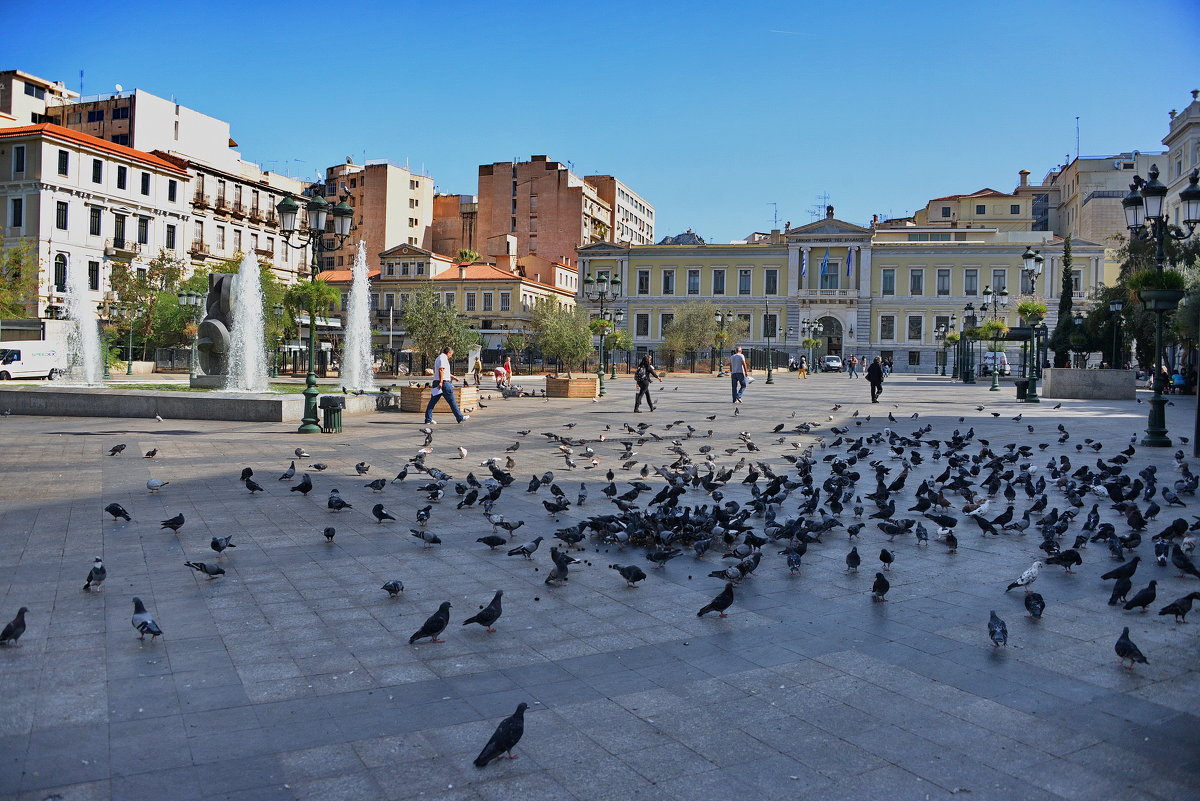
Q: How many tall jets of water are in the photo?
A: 3